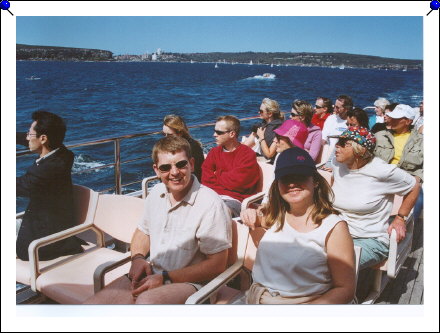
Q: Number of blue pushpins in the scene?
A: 2